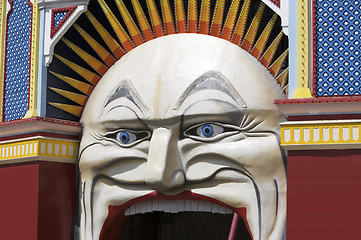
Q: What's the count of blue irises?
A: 2